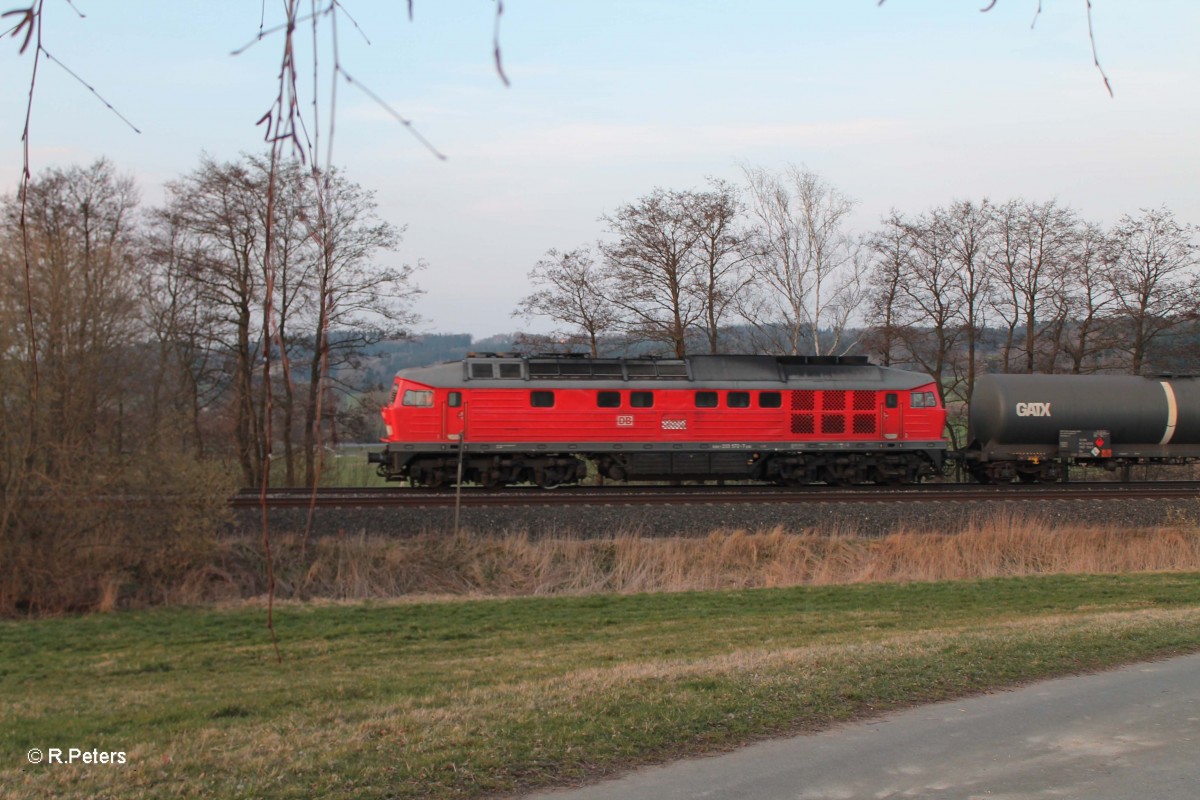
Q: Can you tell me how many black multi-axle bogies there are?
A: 3